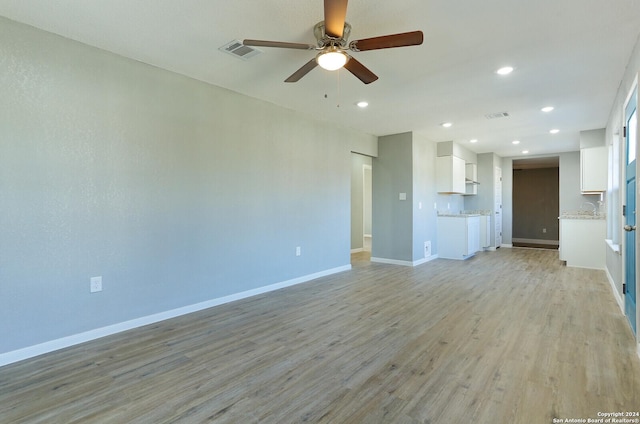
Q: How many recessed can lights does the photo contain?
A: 8